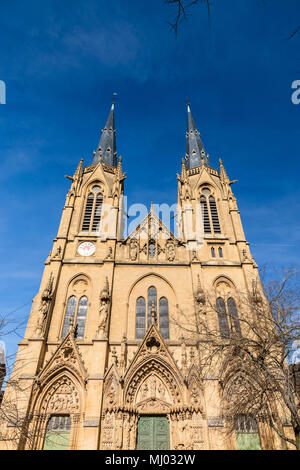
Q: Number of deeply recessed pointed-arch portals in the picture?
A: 3